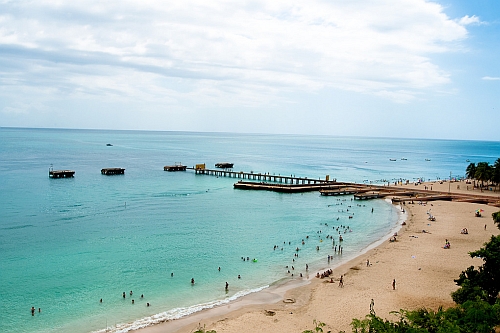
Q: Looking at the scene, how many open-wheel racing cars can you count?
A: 0